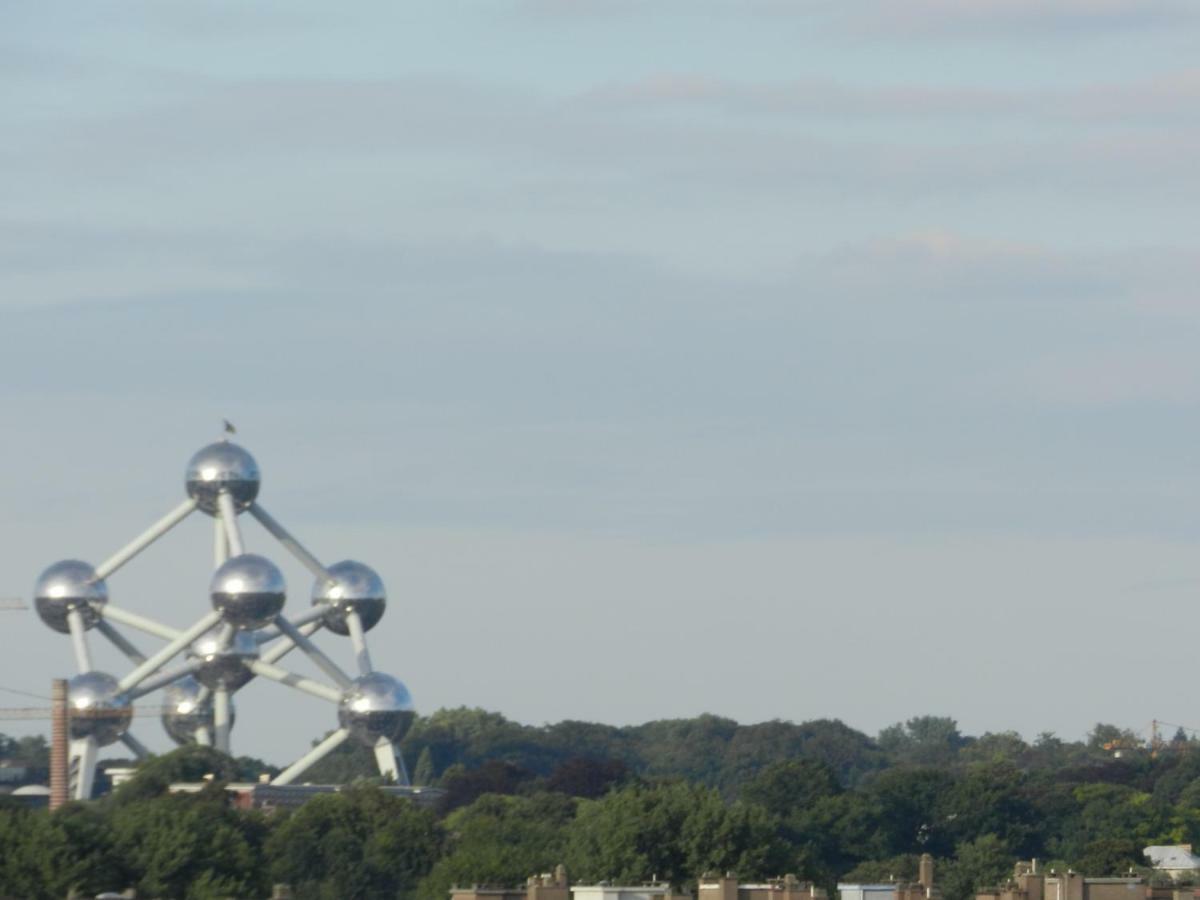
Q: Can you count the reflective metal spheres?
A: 8